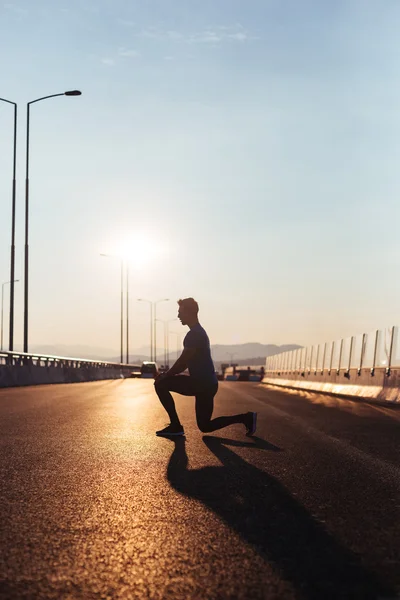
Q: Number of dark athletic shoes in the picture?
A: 2